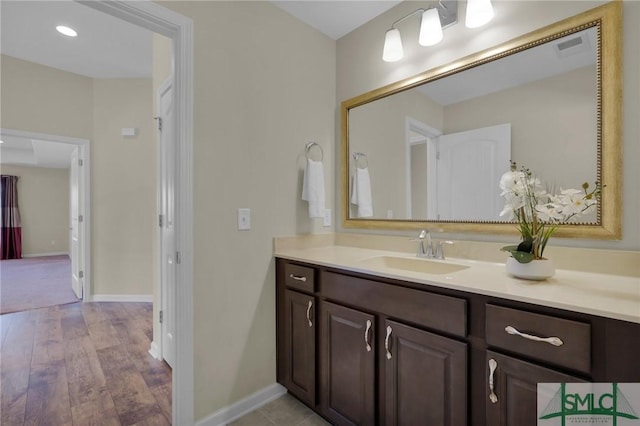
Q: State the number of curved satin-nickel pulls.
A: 6